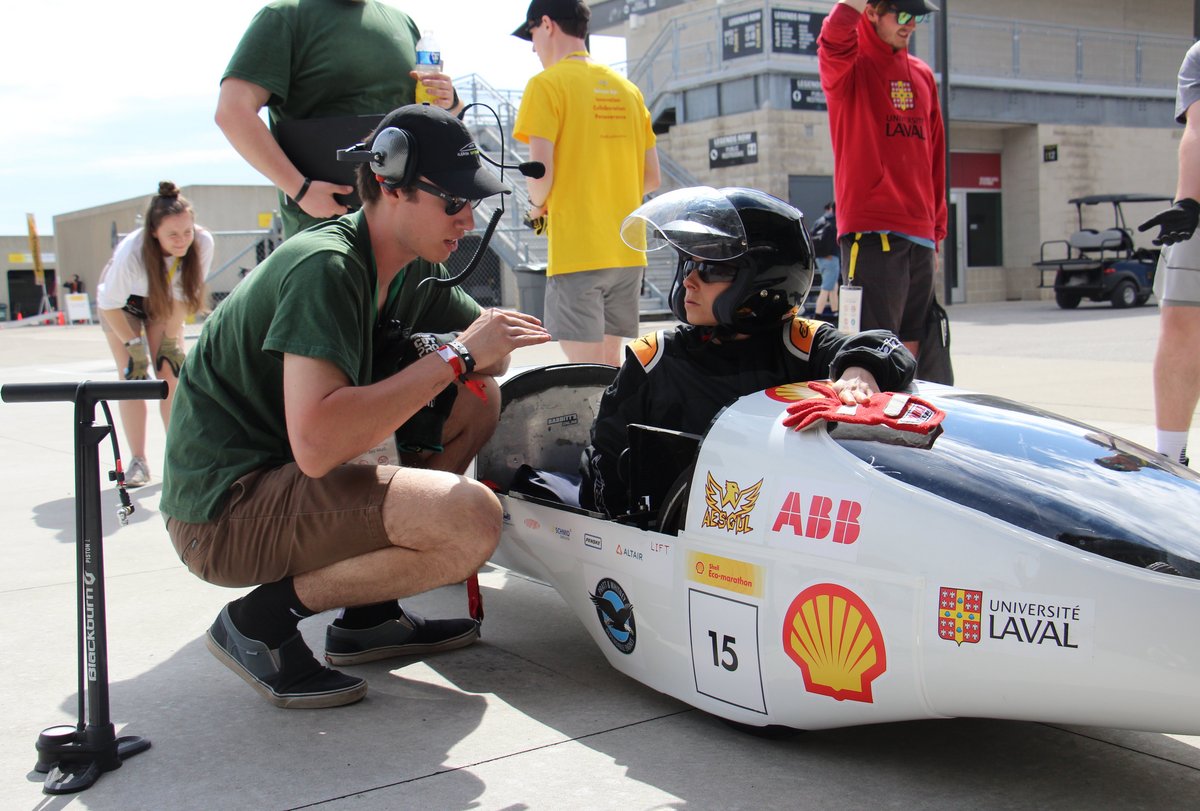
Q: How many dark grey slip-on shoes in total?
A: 2